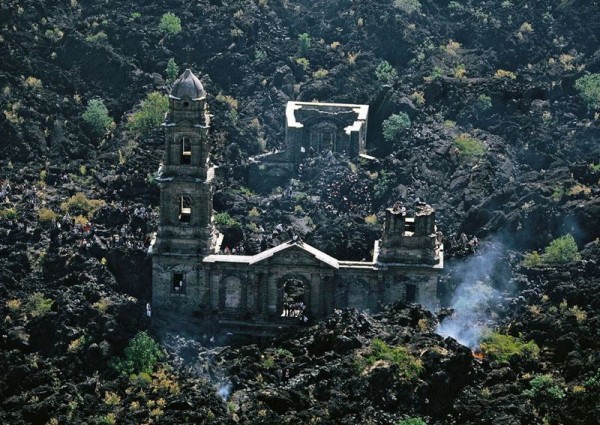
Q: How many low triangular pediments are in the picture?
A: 1